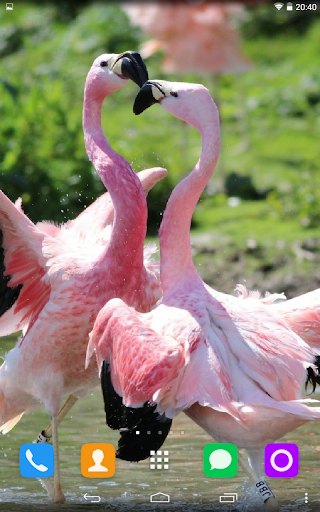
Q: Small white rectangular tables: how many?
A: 0